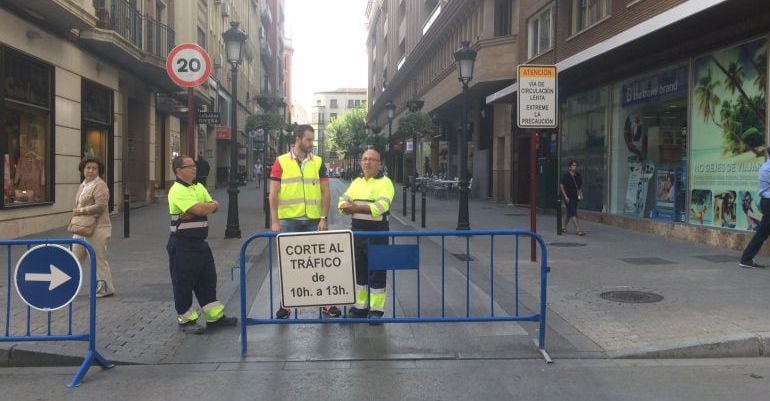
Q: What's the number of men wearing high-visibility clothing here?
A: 3